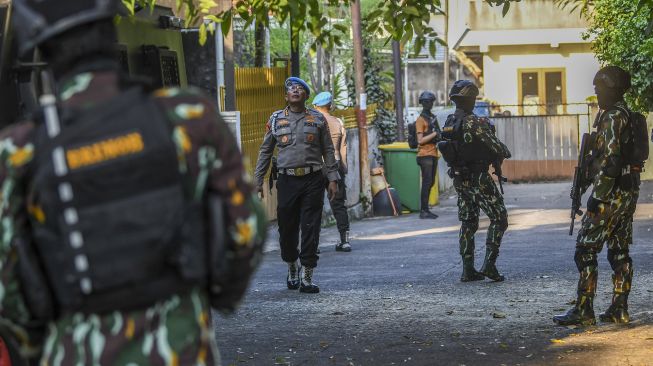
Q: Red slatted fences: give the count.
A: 0